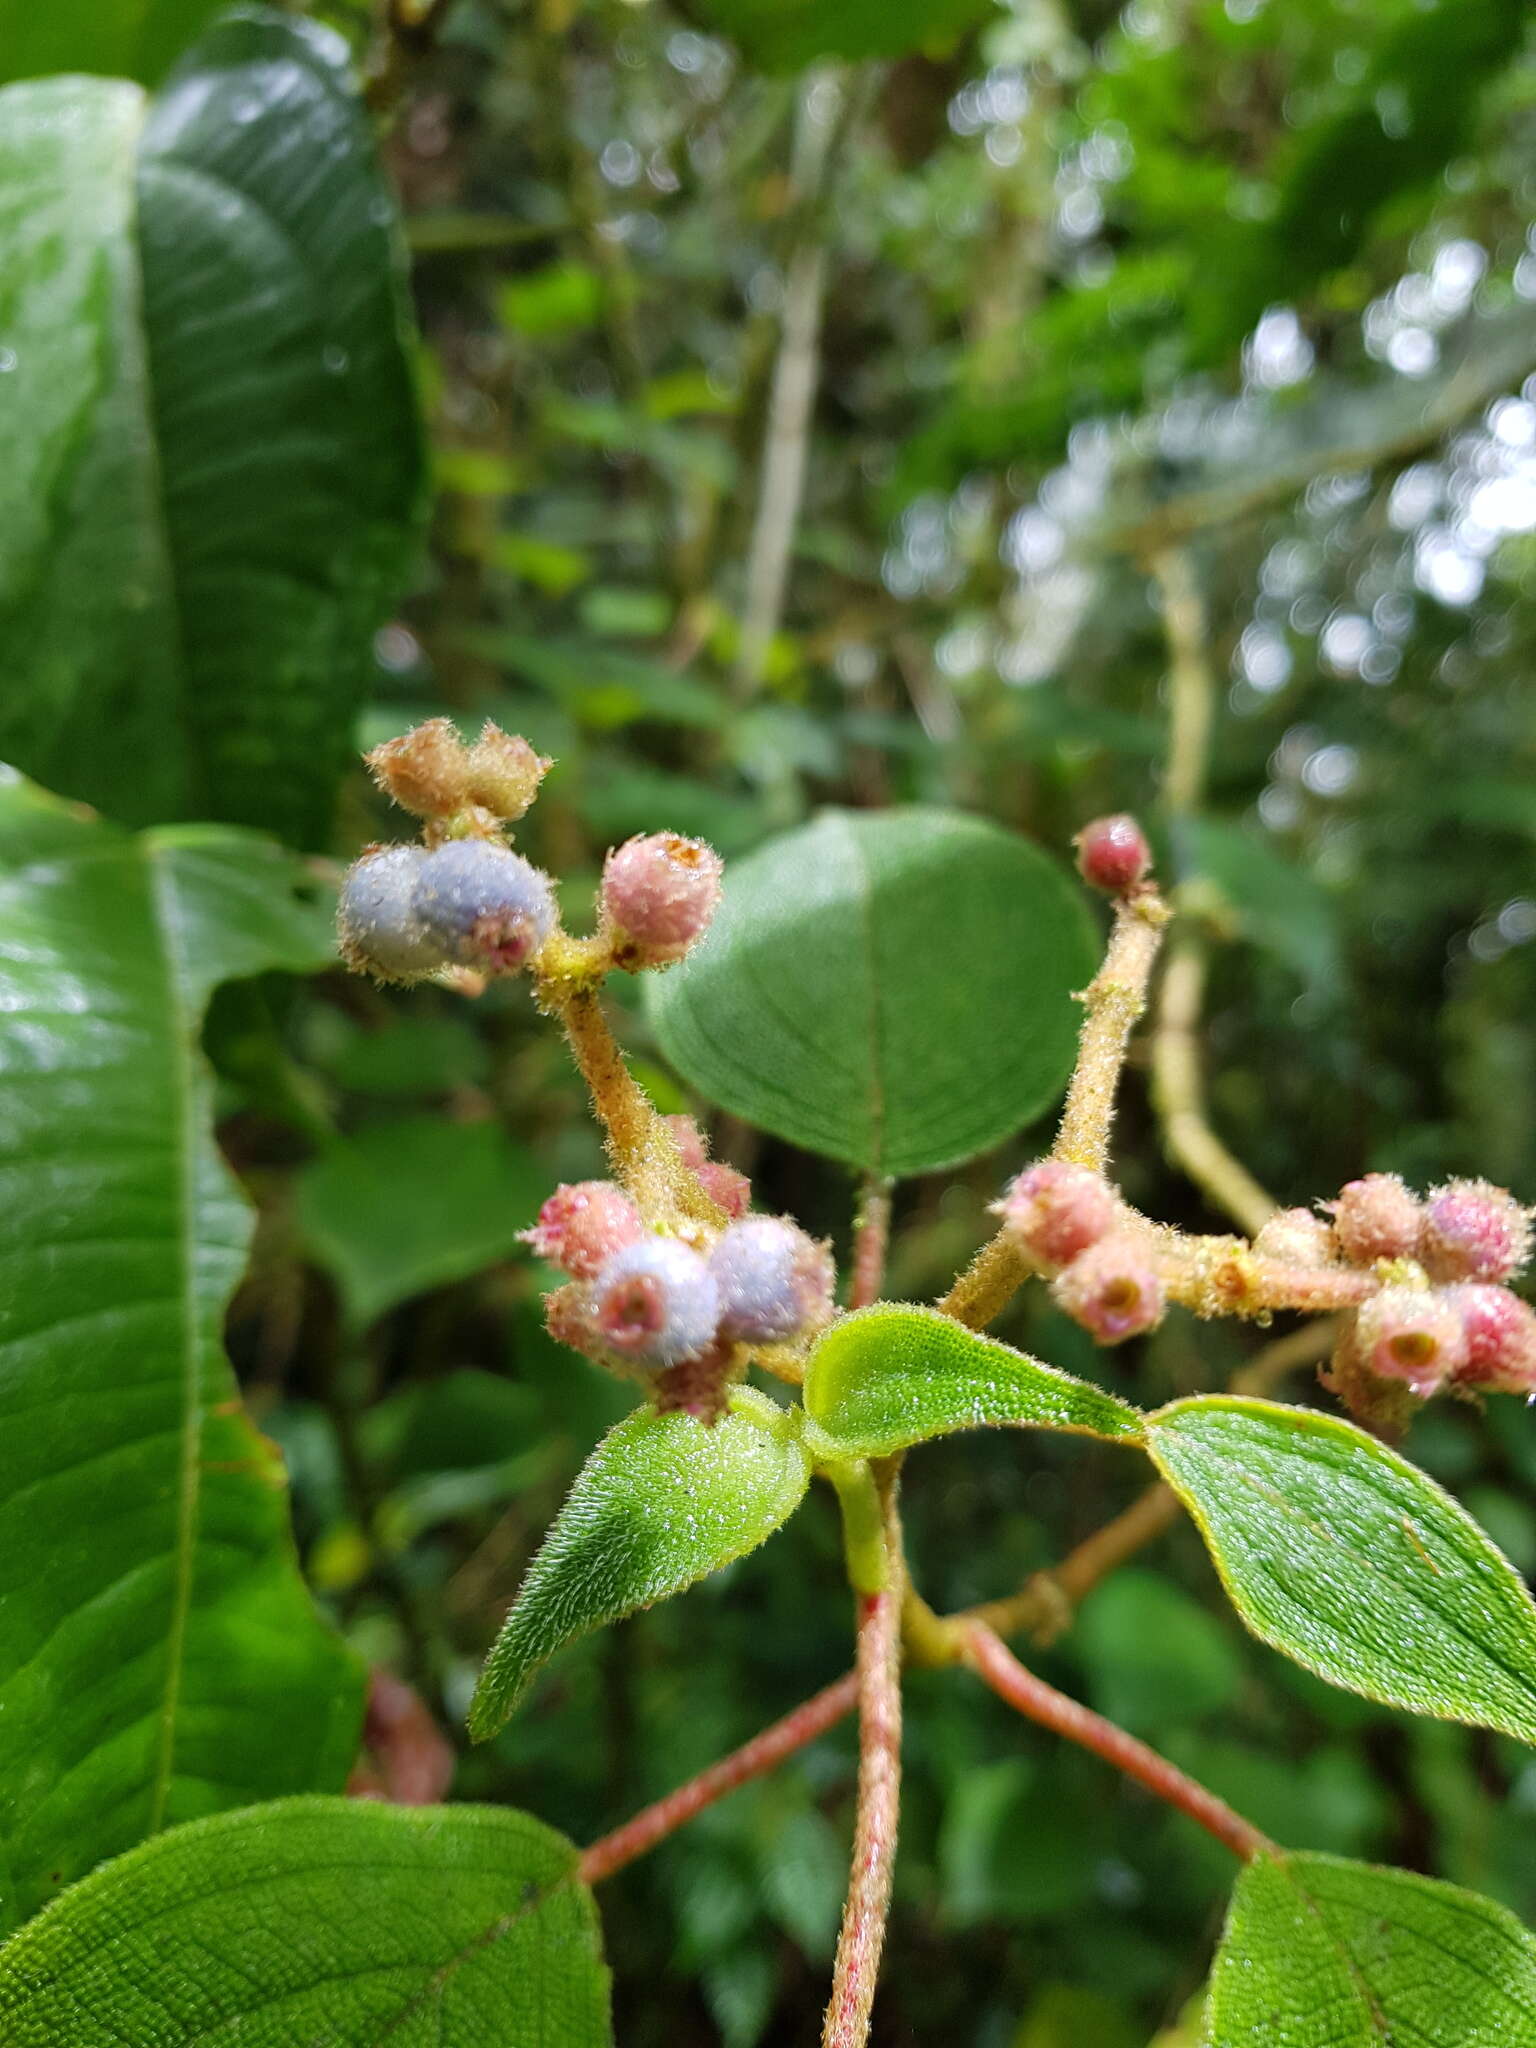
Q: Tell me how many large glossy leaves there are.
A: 2